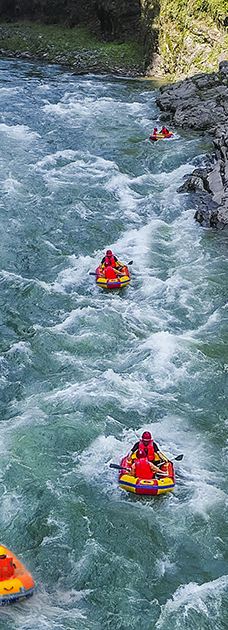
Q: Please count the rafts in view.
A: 4